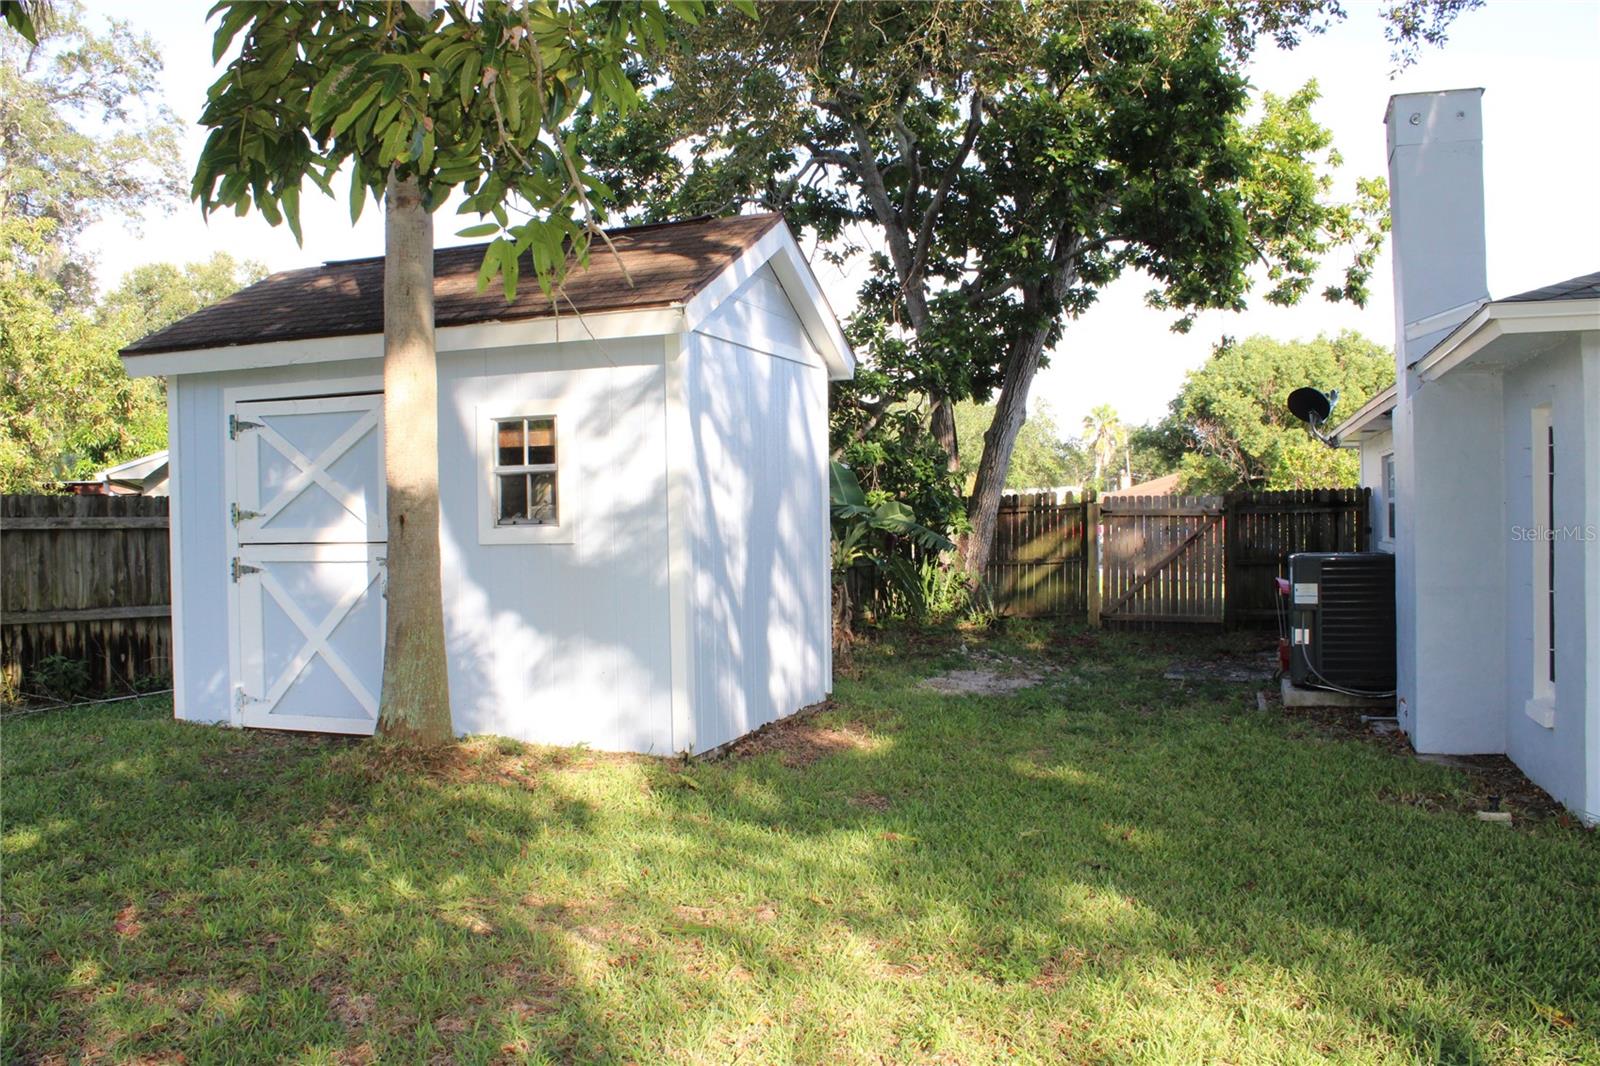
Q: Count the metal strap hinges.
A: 4